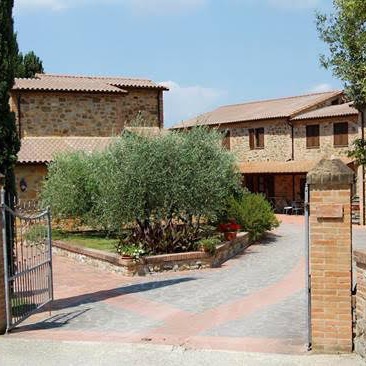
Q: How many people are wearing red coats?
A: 0